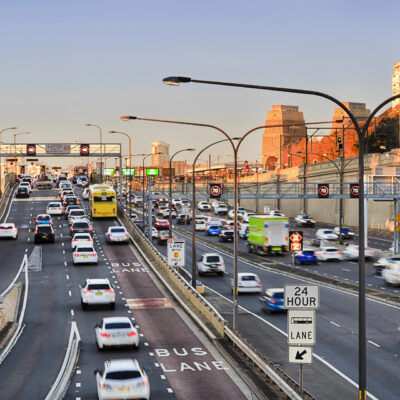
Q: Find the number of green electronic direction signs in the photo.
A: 3